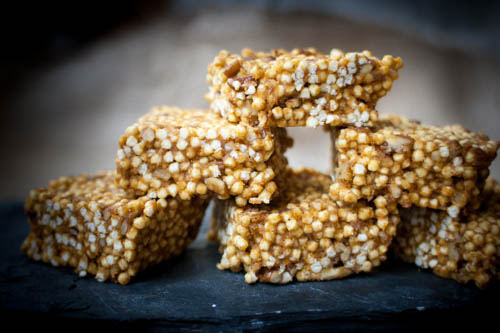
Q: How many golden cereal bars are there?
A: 6